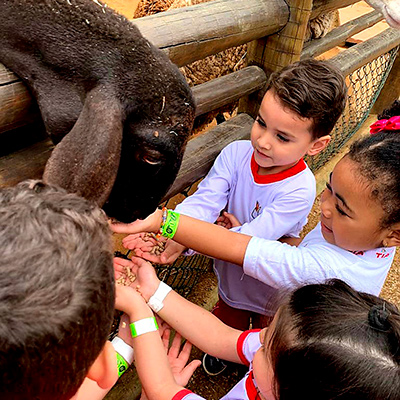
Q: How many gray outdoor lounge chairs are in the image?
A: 0